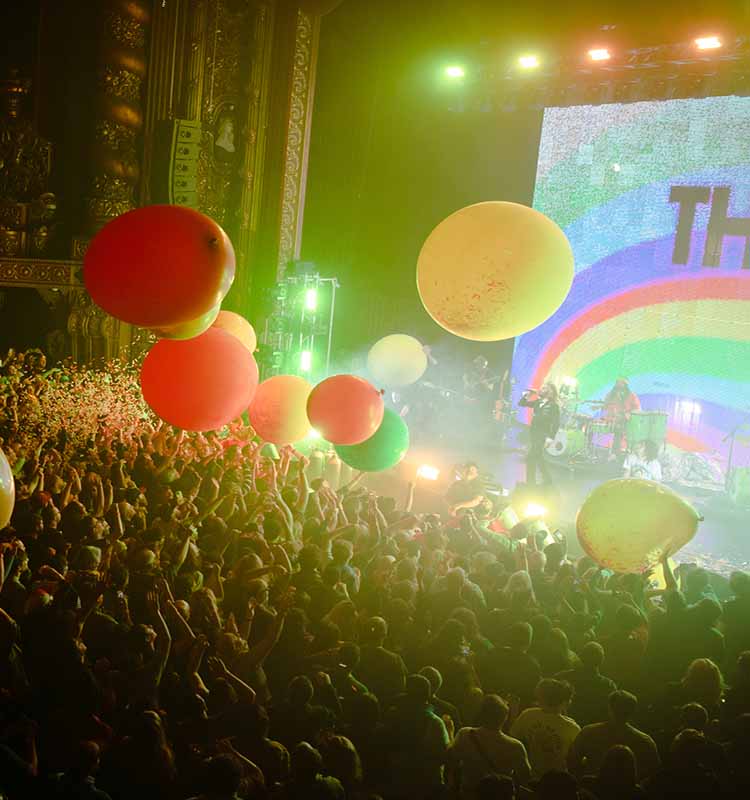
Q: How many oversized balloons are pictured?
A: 11